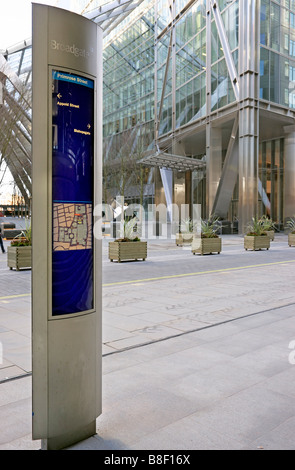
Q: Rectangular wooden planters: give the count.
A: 7